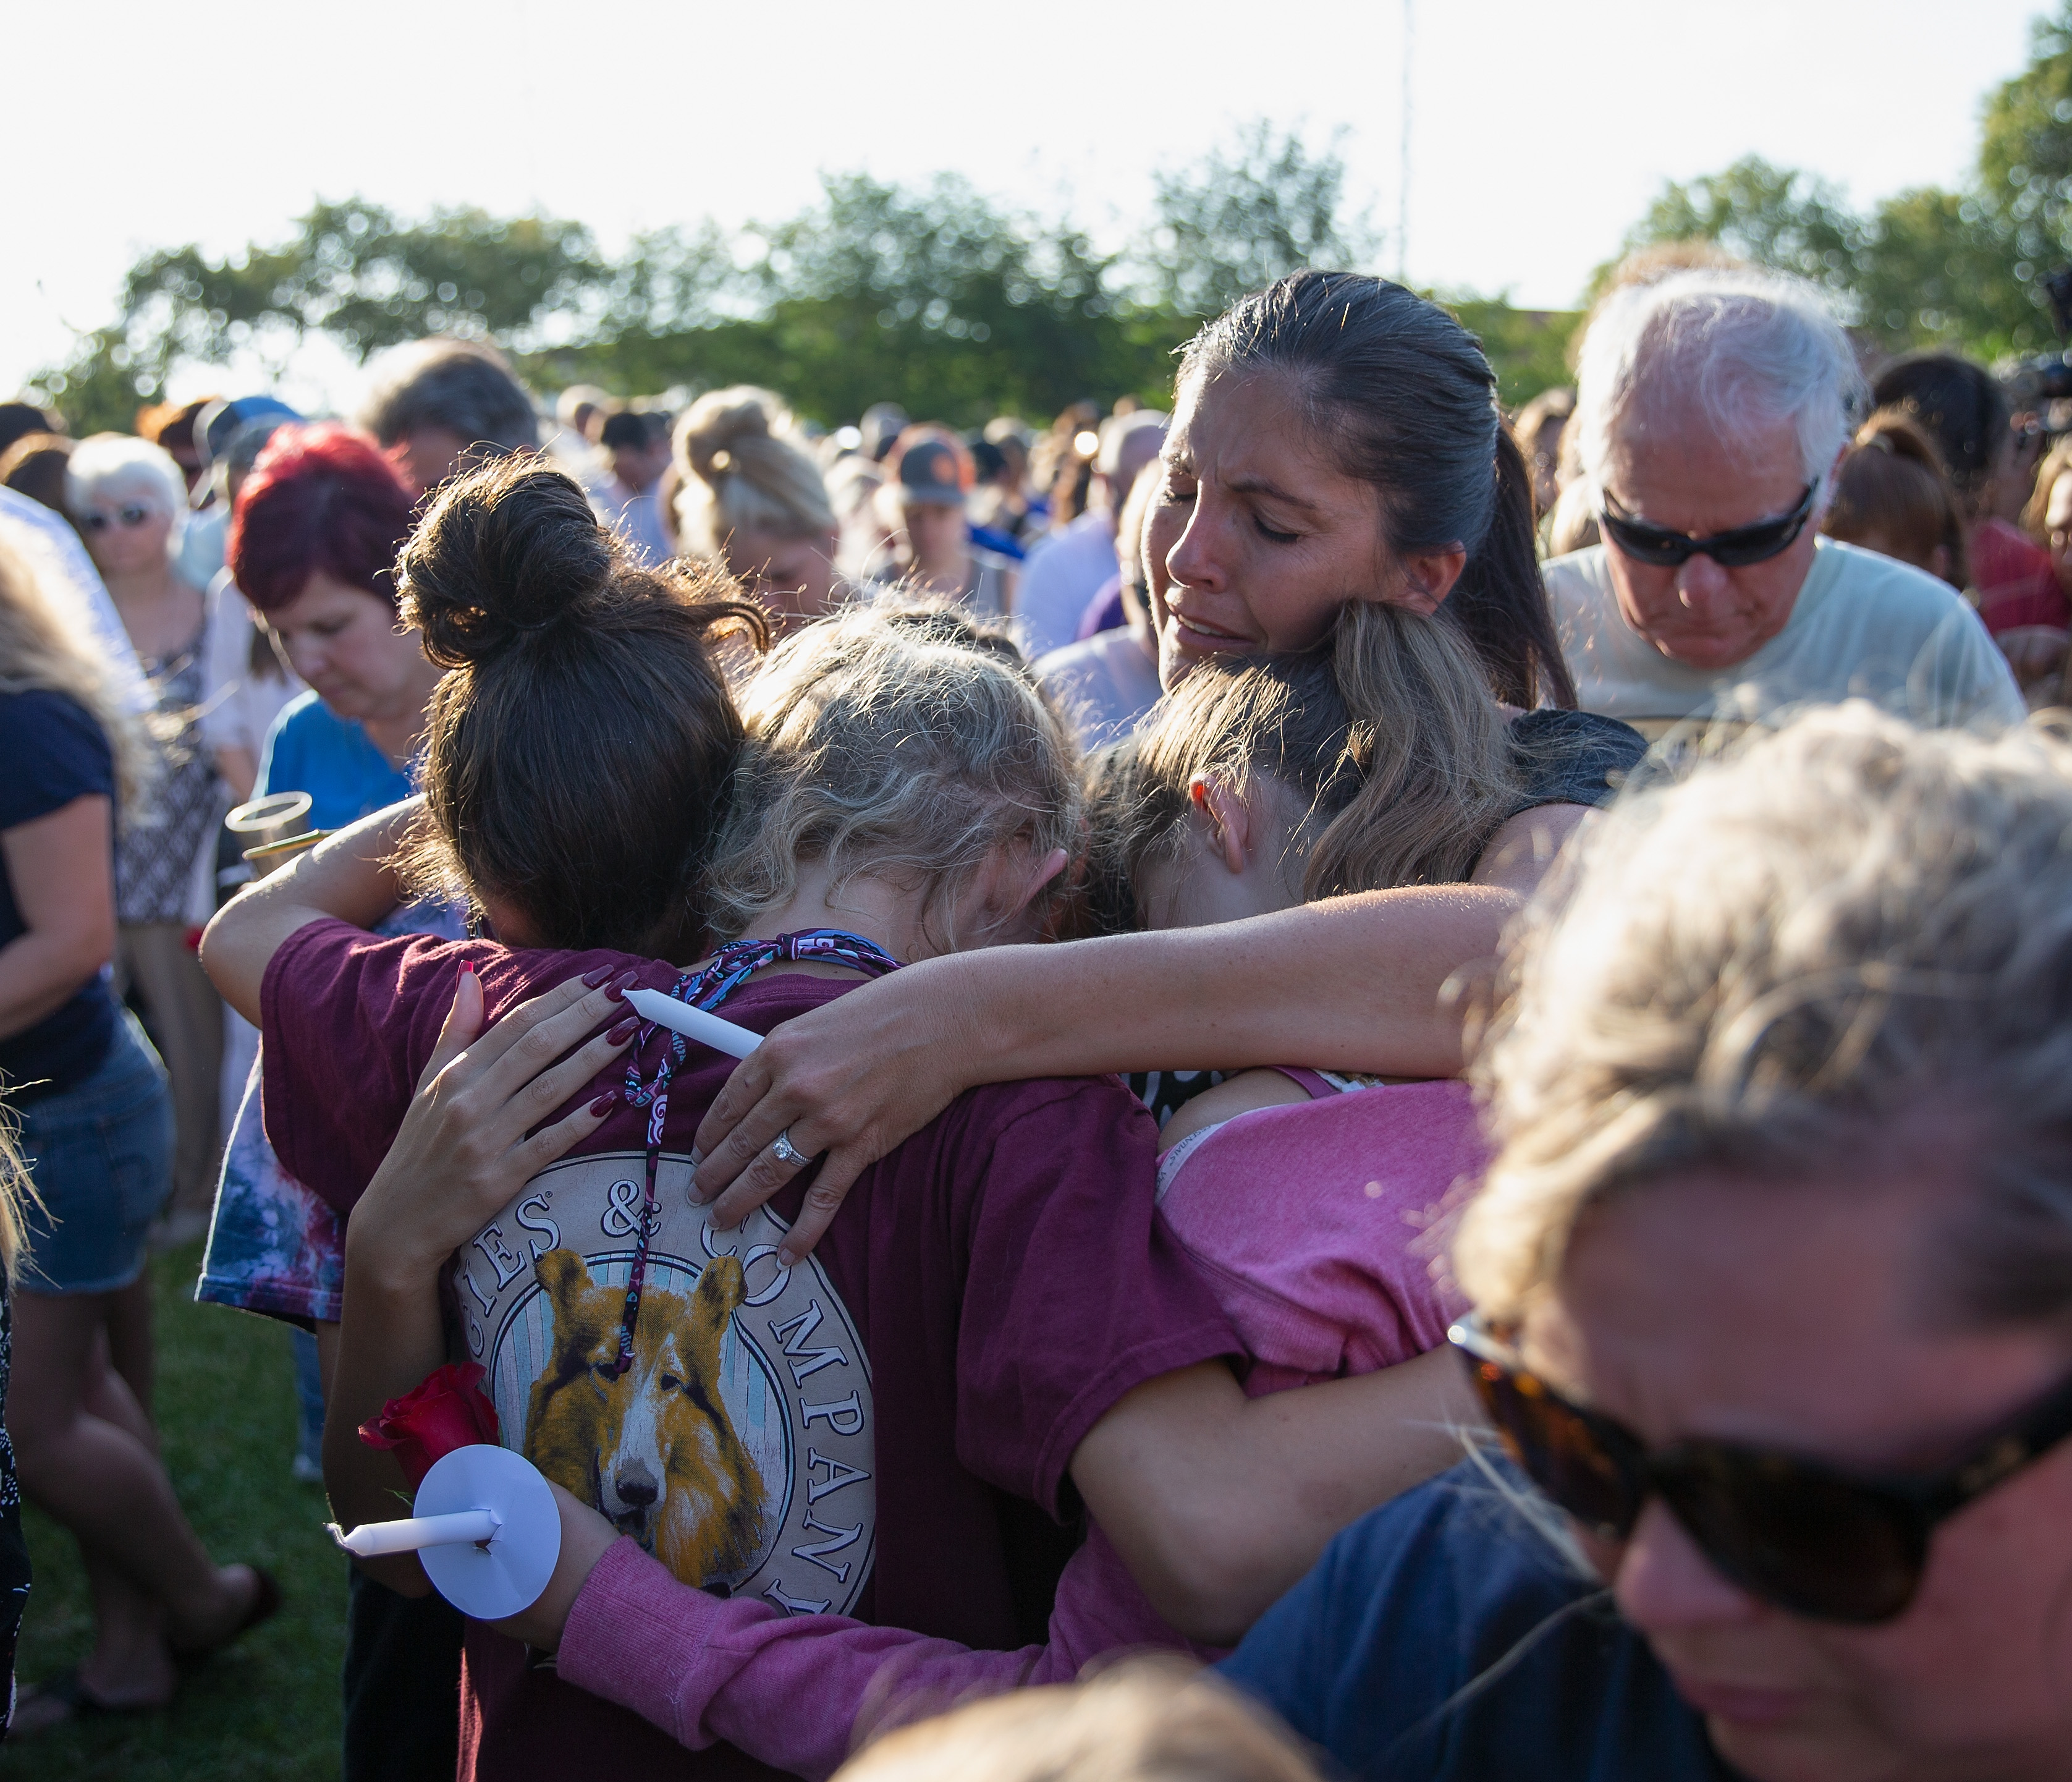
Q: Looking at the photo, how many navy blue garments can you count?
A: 2